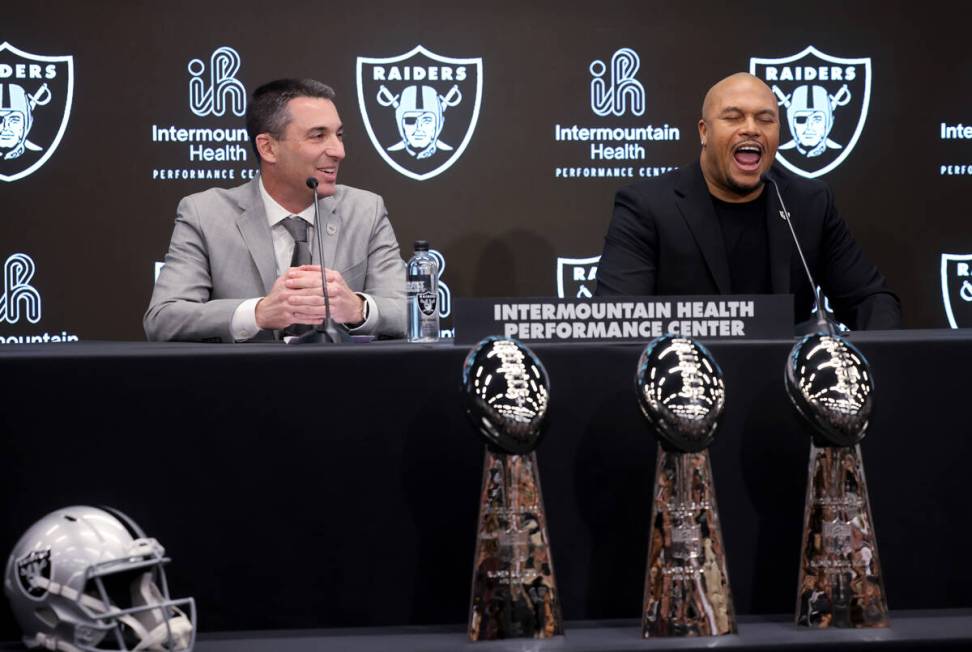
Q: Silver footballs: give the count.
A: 3